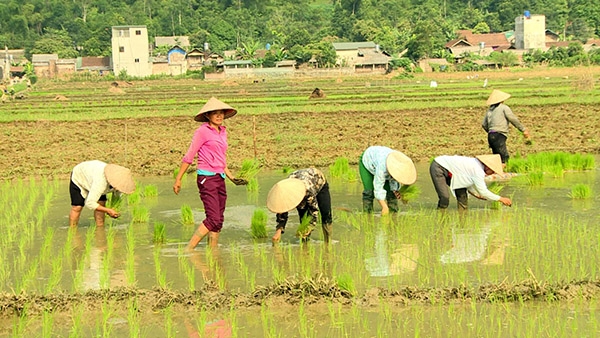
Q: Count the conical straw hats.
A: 6